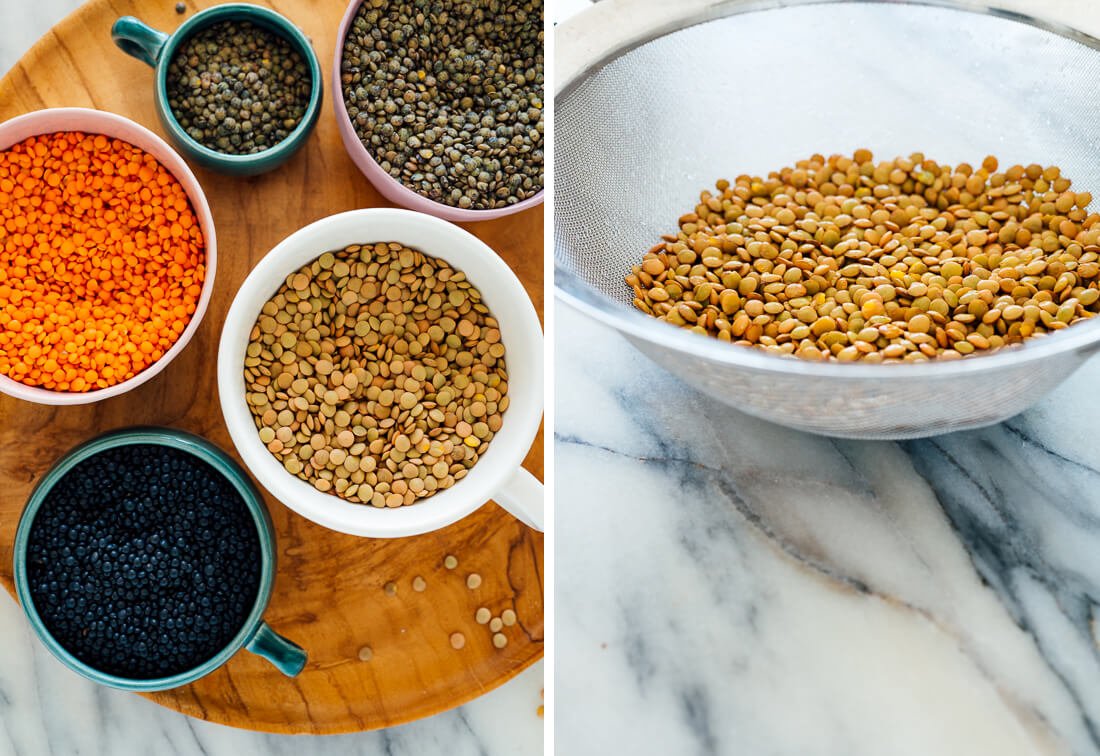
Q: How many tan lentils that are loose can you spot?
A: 10